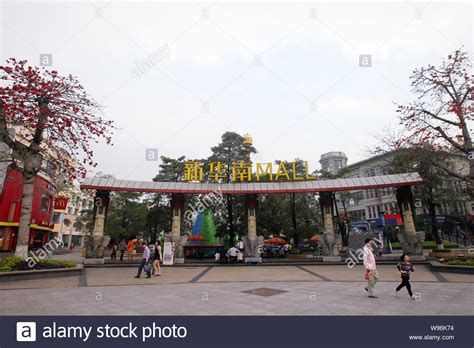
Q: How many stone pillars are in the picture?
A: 5